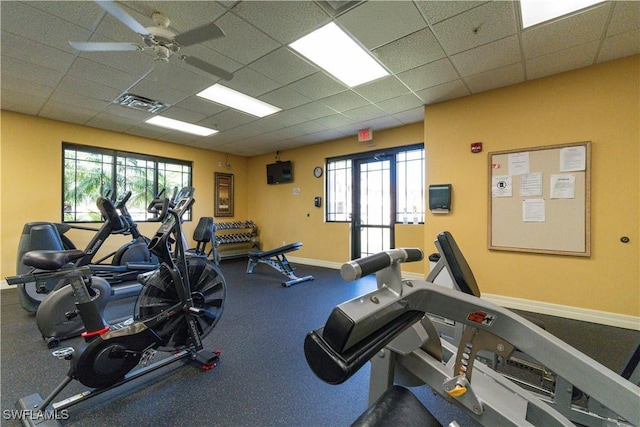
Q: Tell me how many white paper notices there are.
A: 6